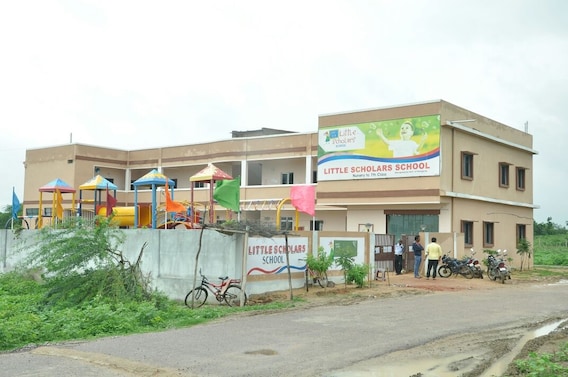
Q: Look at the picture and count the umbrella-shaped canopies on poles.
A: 4